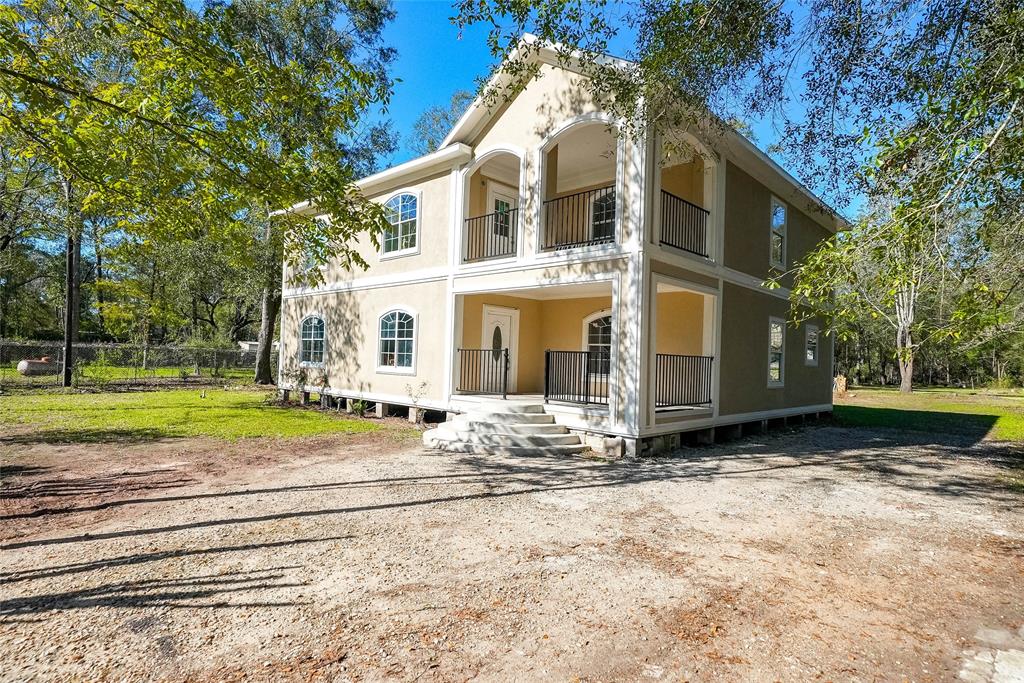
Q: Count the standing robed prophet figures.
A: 0